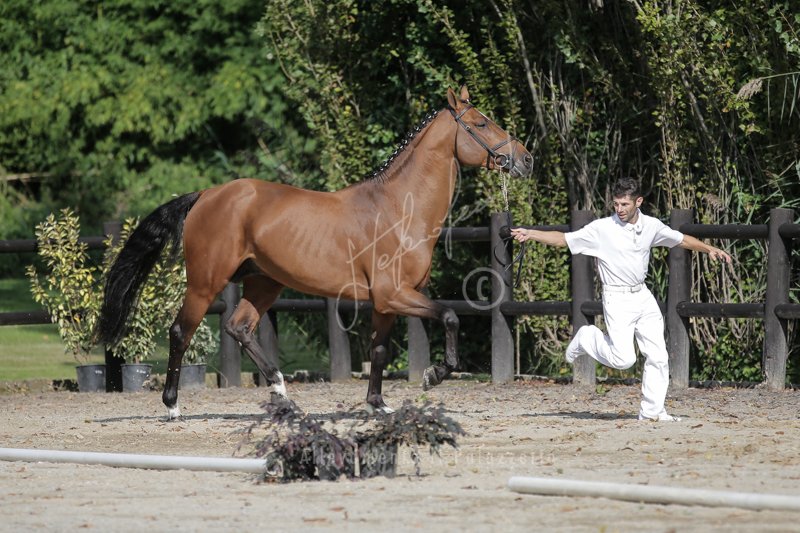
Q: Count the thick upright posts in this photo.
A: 9